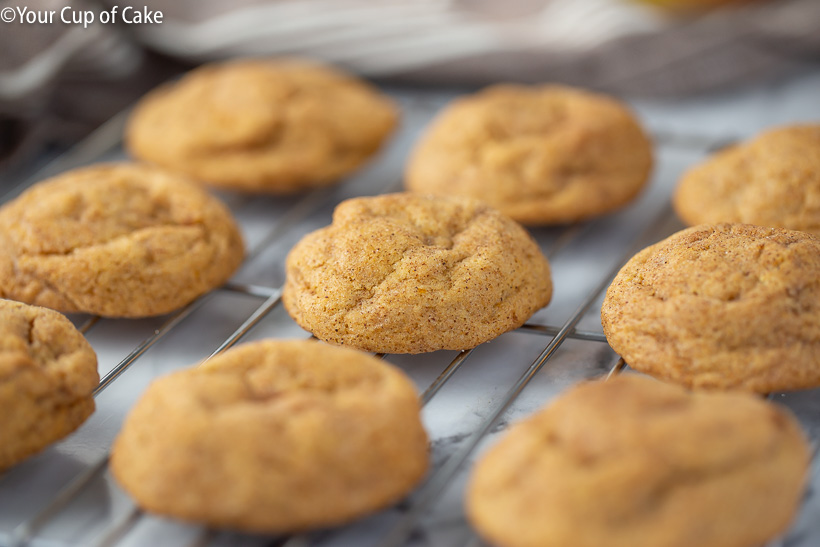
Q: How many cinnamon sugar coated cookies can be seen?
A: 9